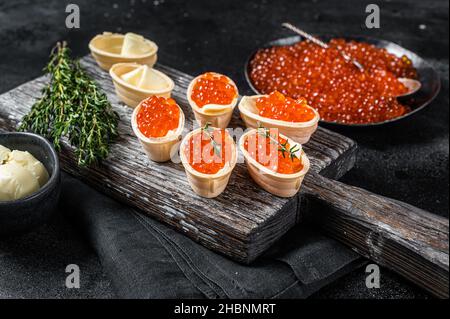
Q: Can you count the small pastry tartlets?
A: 7